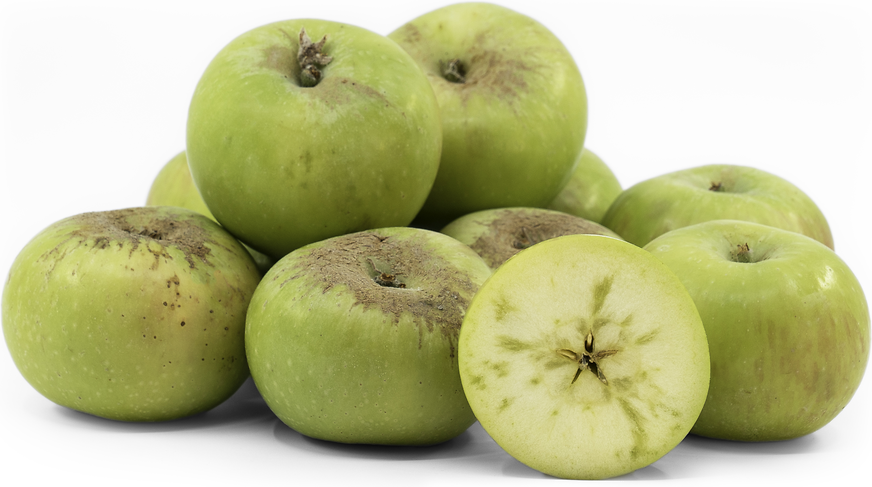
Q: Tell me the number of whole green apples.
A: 9